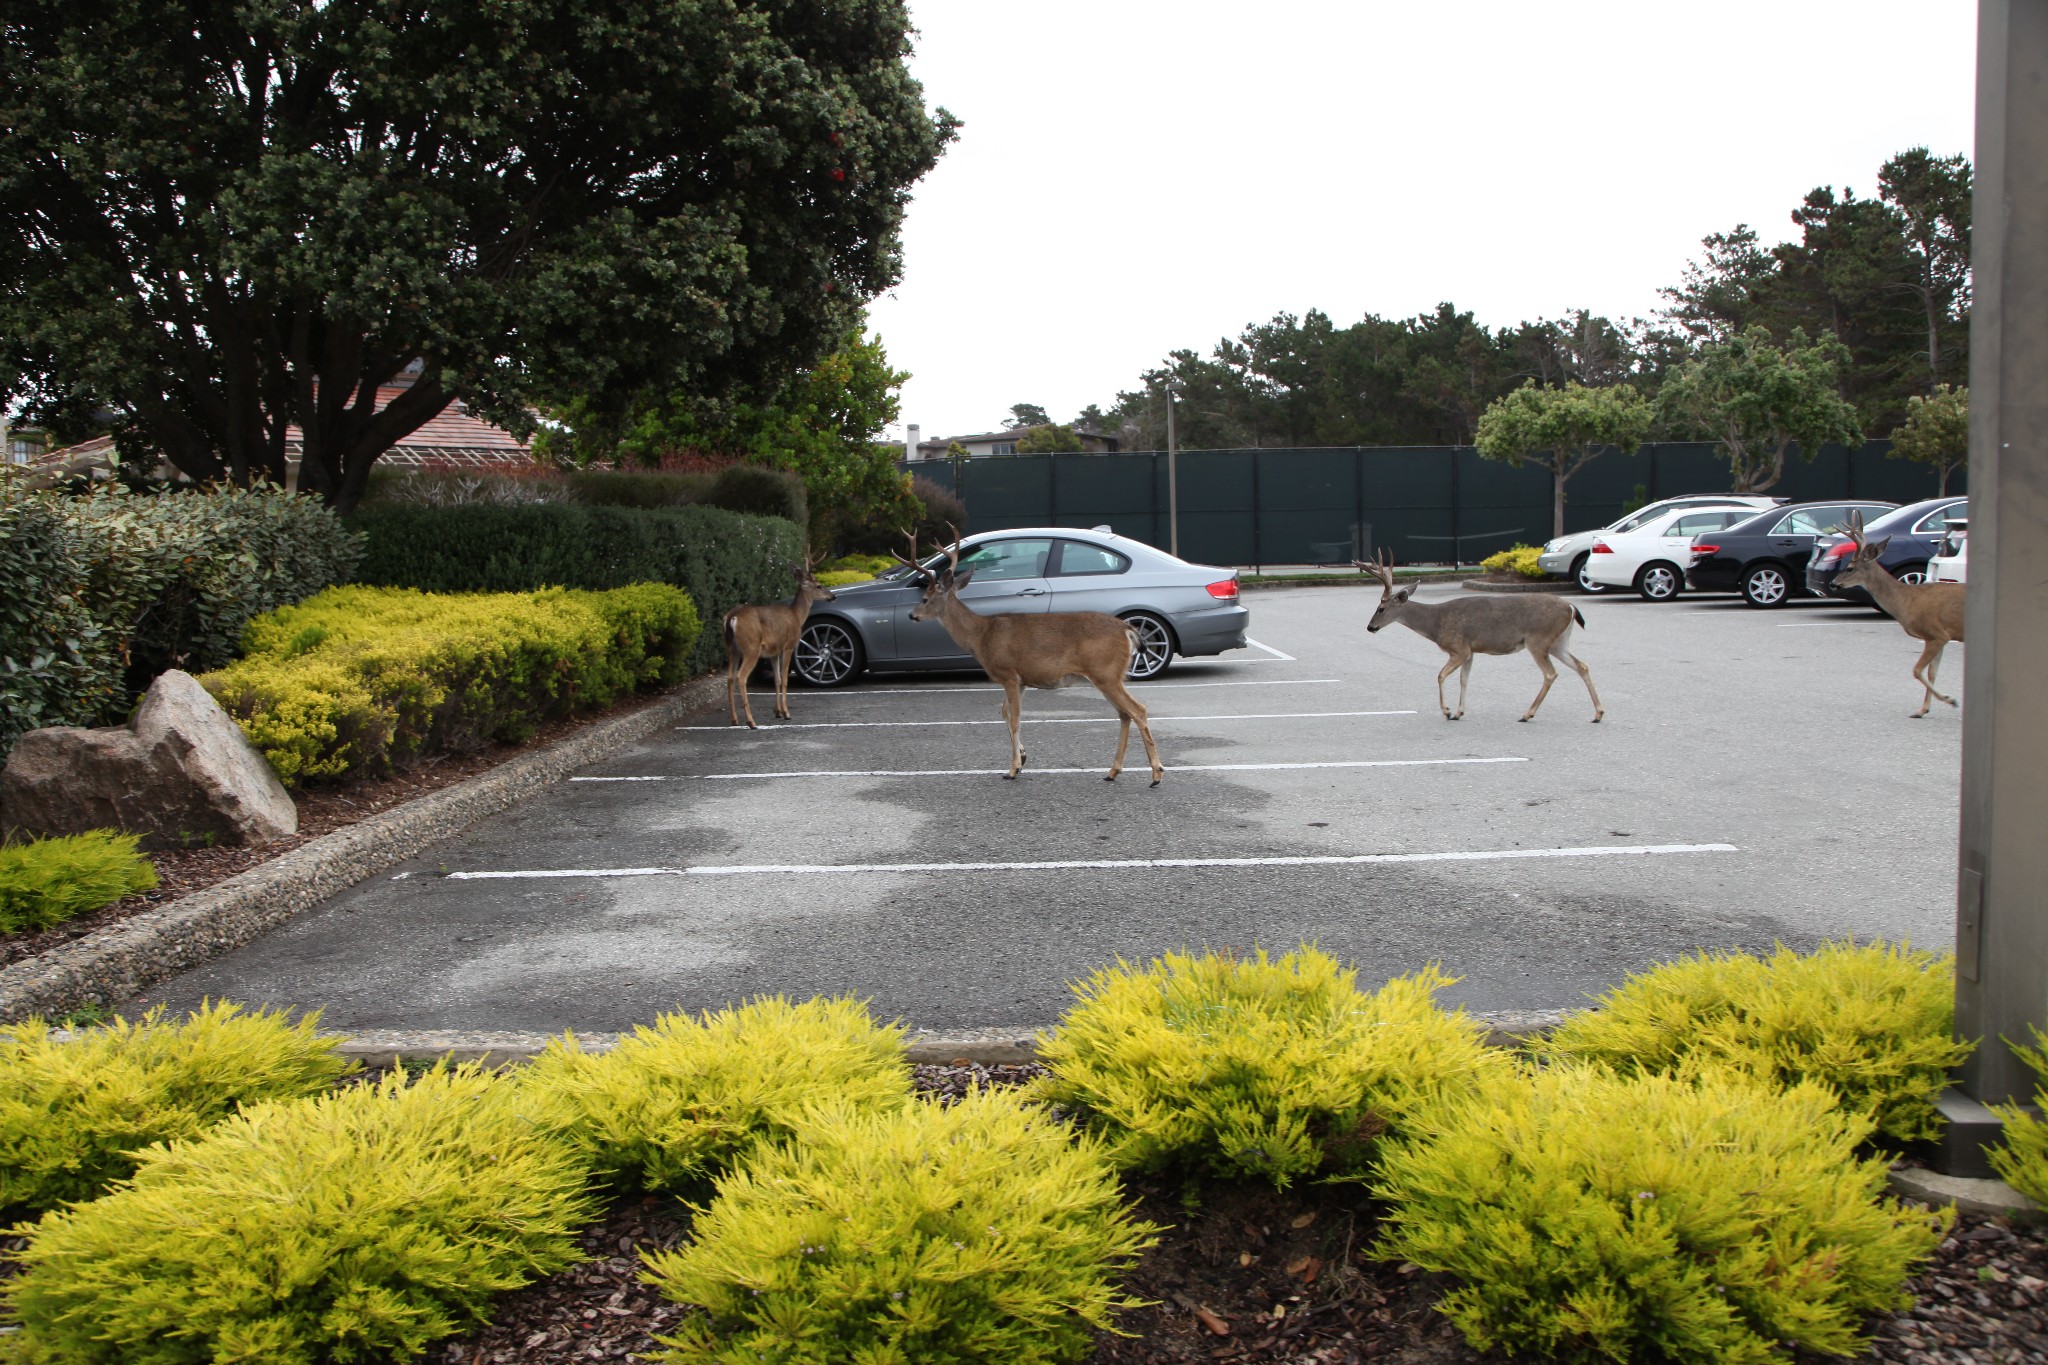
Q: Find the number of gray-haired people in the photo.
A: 0